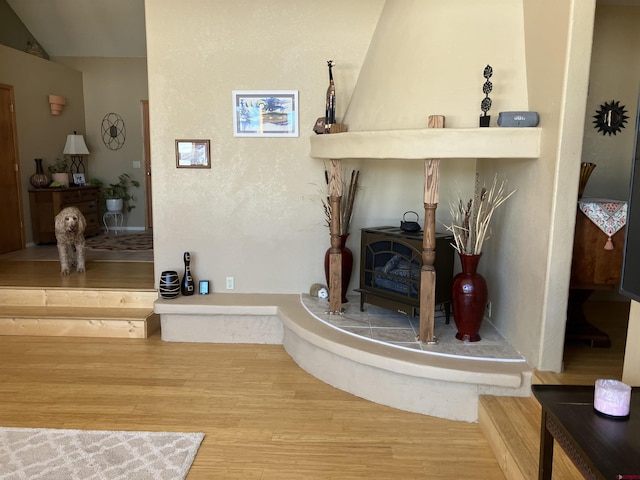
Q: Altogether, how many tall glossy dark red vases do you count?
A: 2